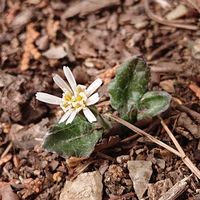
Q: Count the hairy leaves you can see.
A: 3